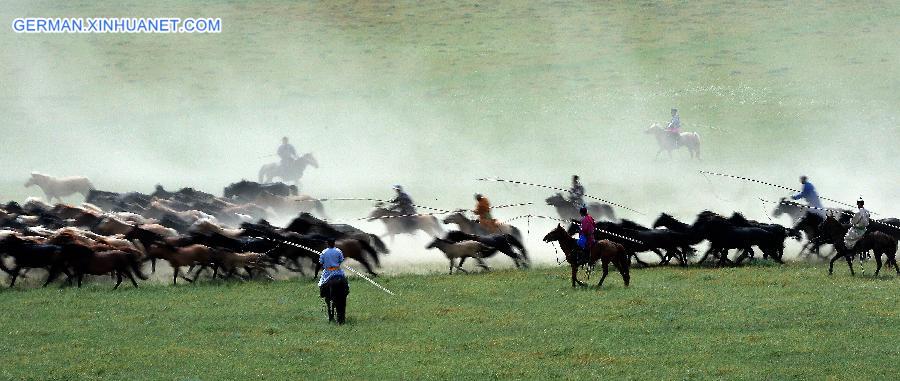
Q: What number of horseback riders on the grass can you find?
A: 9